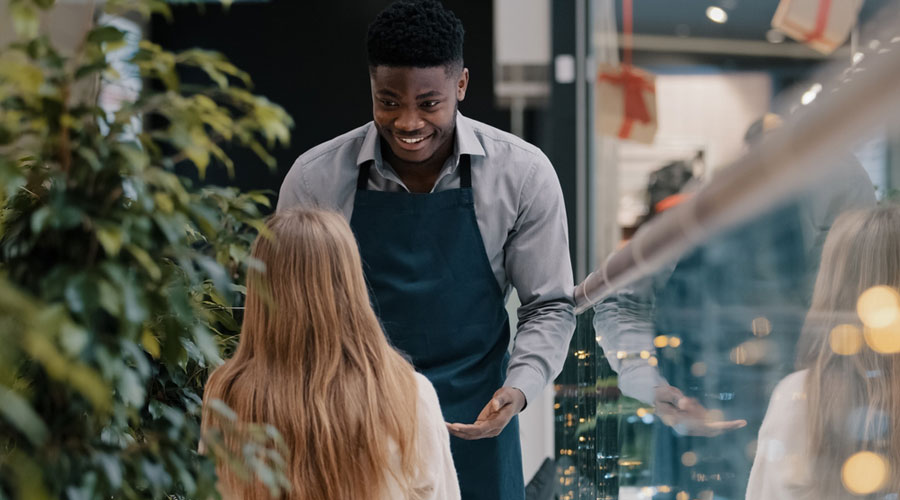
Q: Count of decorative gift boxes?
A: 2